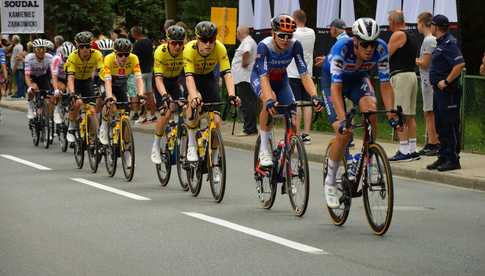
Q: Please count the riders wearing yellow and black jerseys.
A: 4